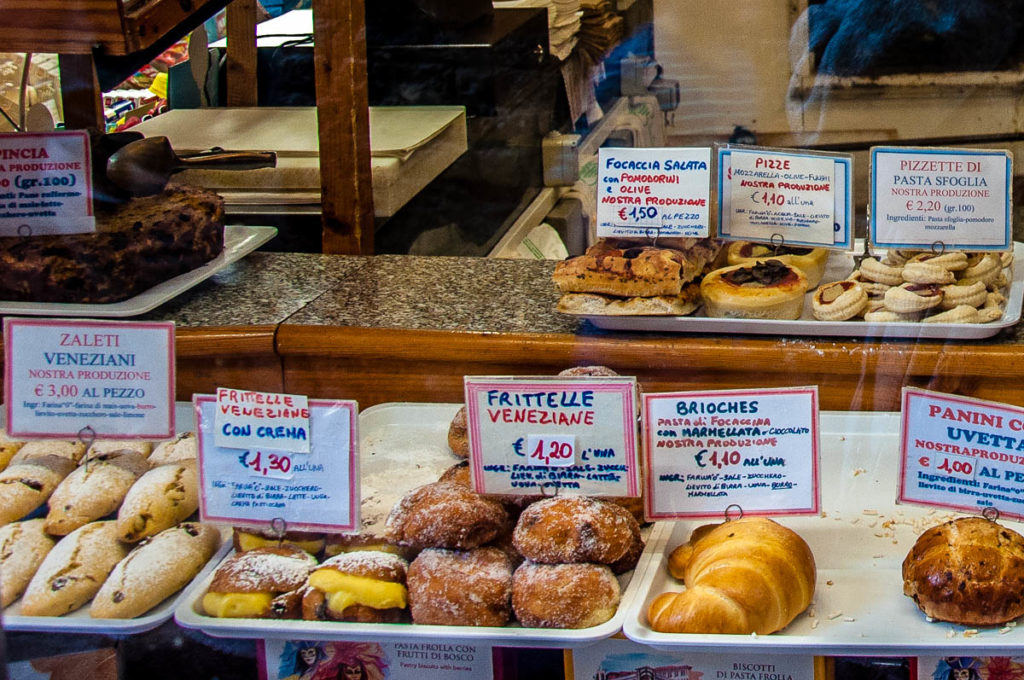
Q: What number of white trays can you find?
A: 5